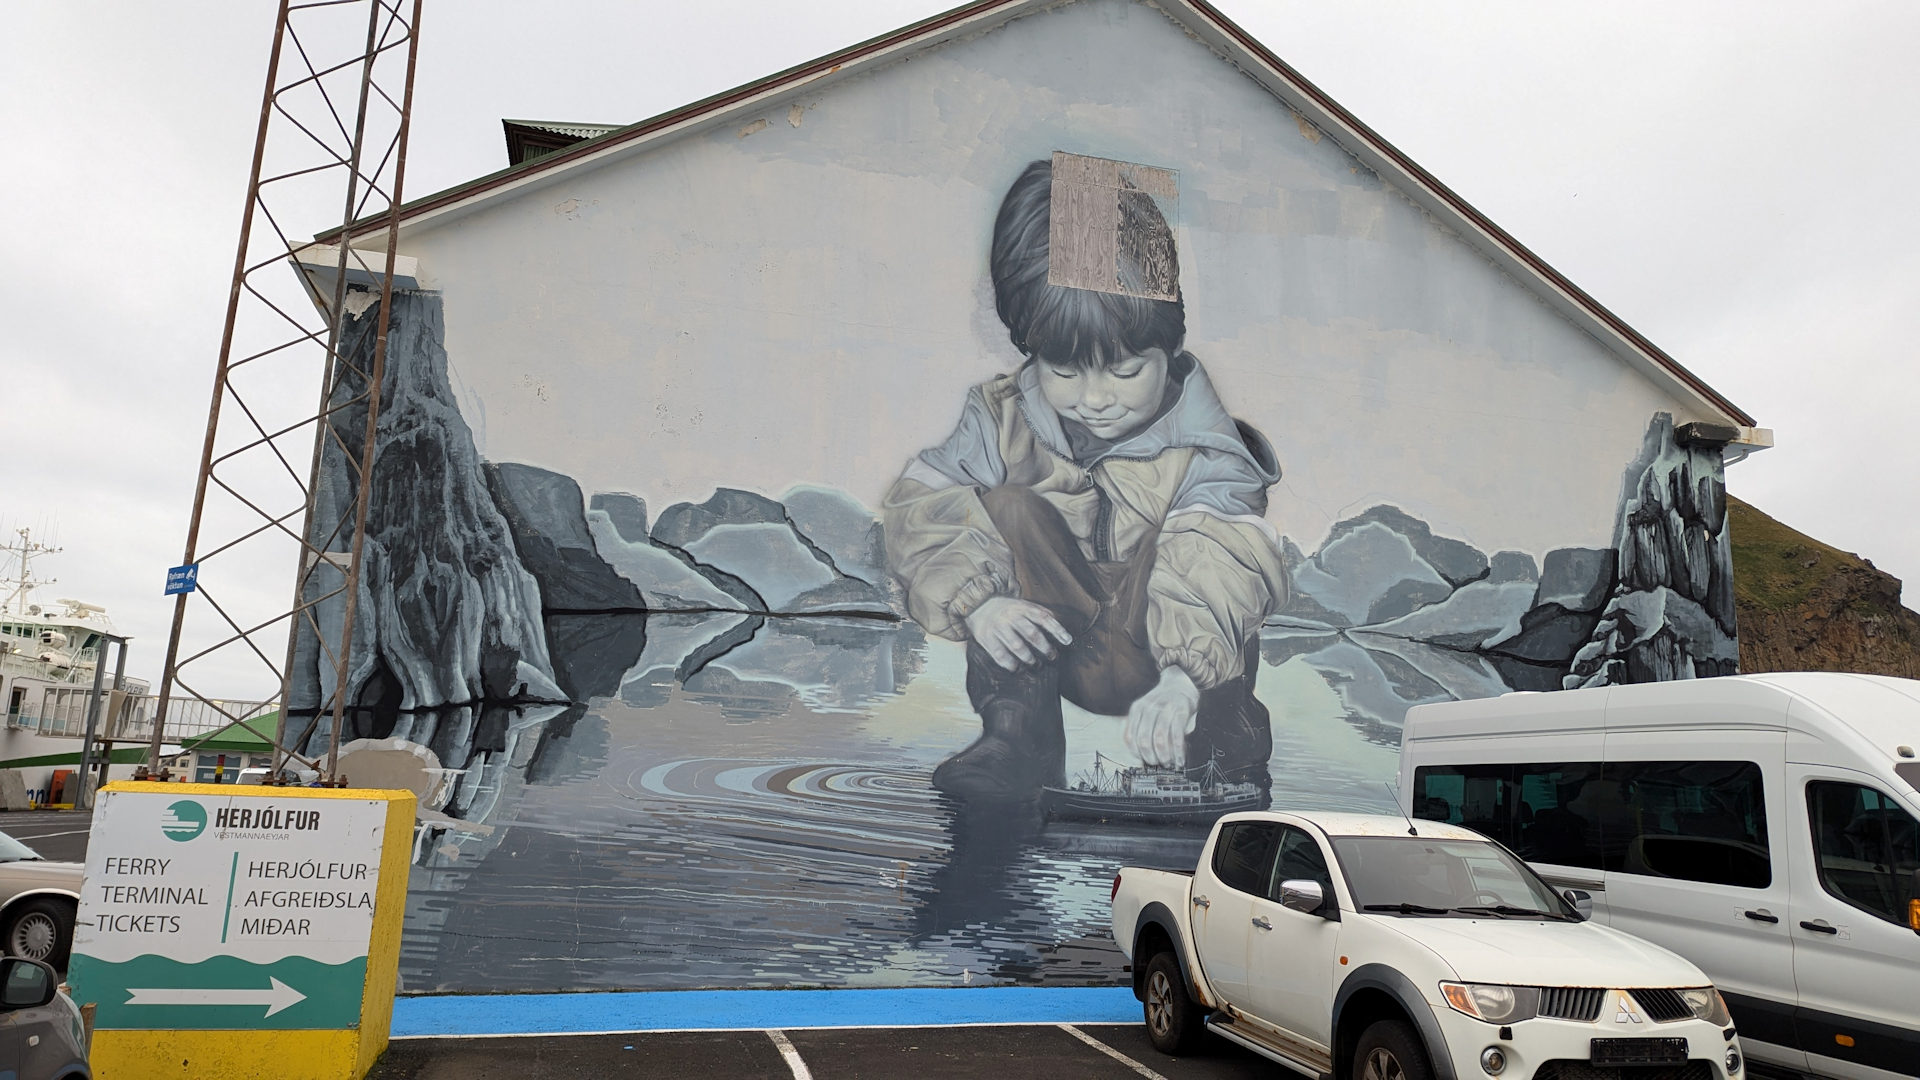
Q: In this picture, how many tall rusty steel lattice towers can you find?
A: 1